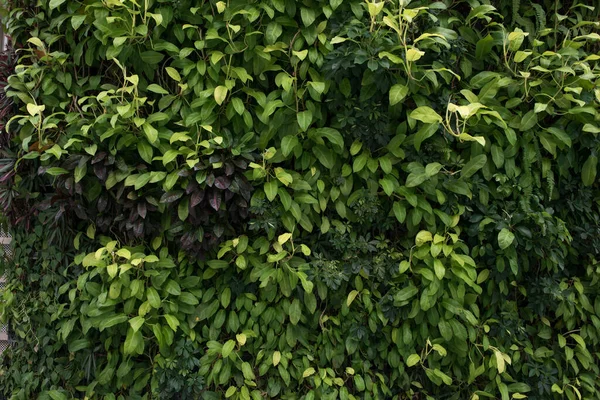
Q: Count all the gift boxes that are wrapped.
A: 0